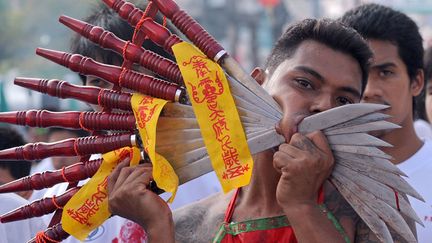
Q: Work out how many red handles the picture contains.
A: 10